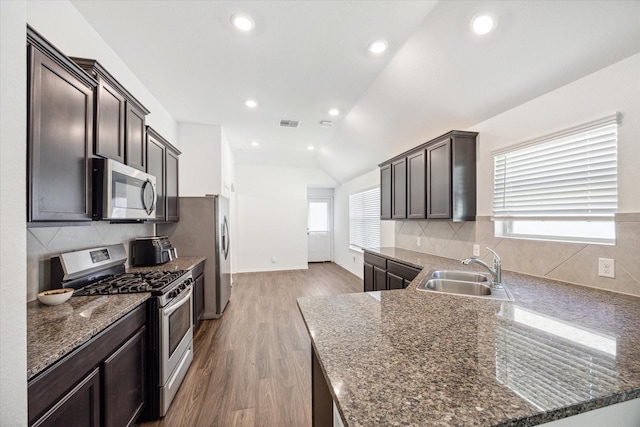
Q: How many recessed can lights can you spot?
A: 7